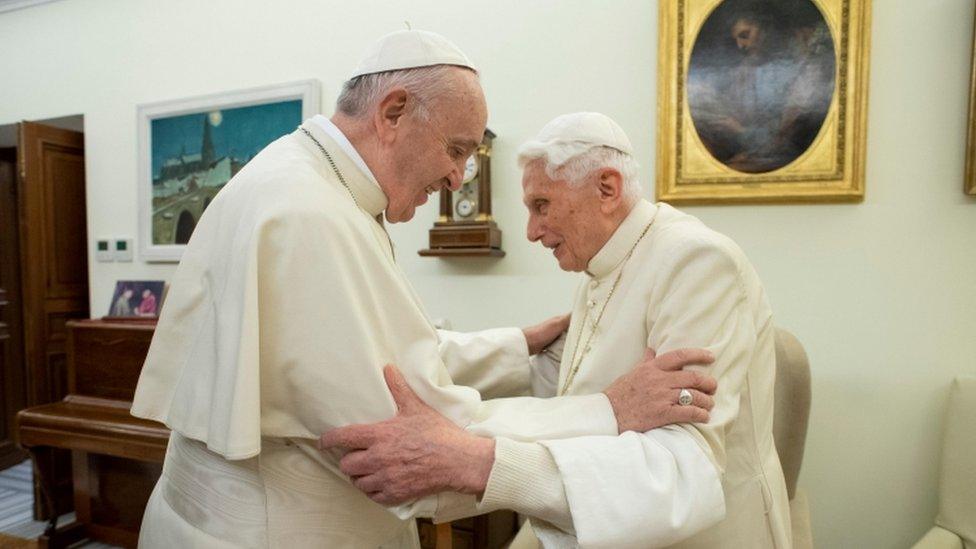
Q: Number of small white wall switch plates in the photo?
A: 2